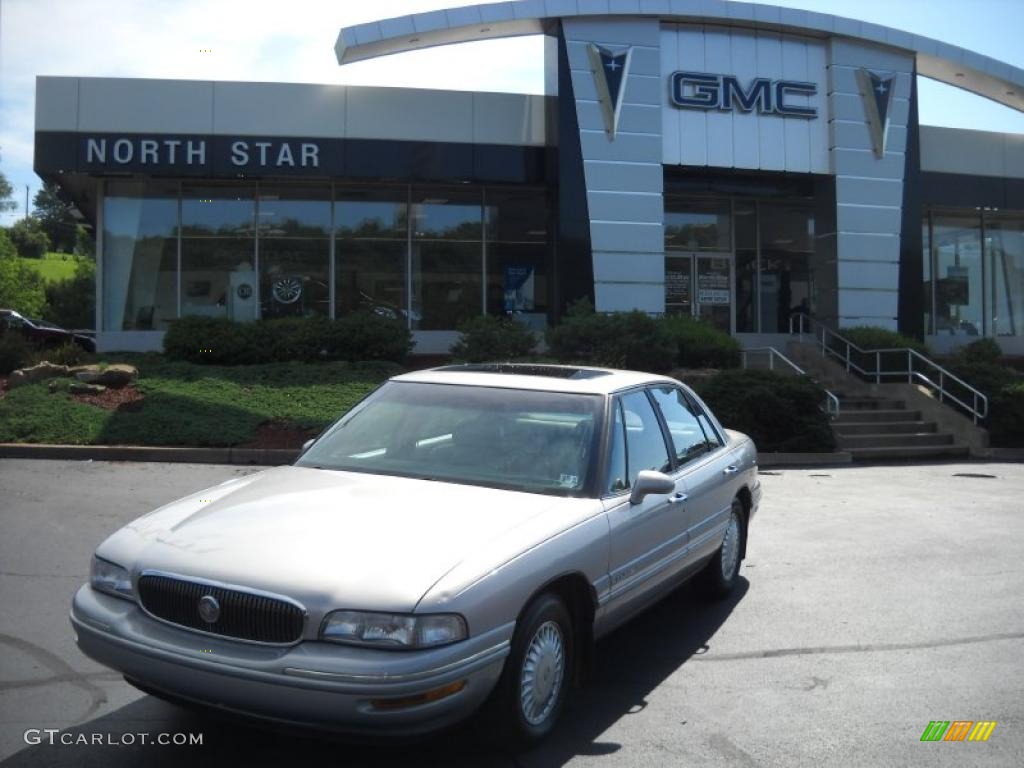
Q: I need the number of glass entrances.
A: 1